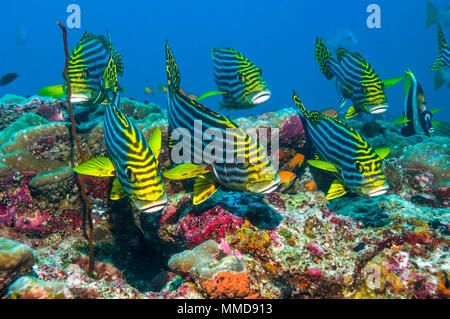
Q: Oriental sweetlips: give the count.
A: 7